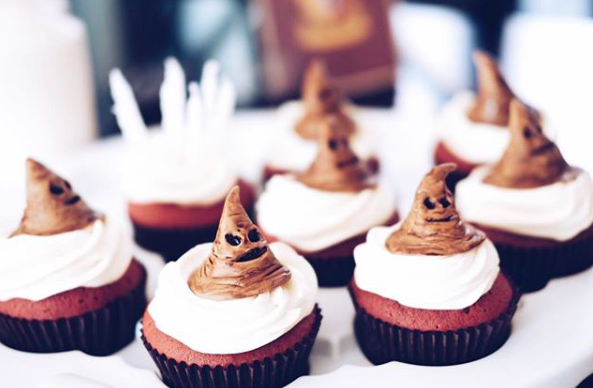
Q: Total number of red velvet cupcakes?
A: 8